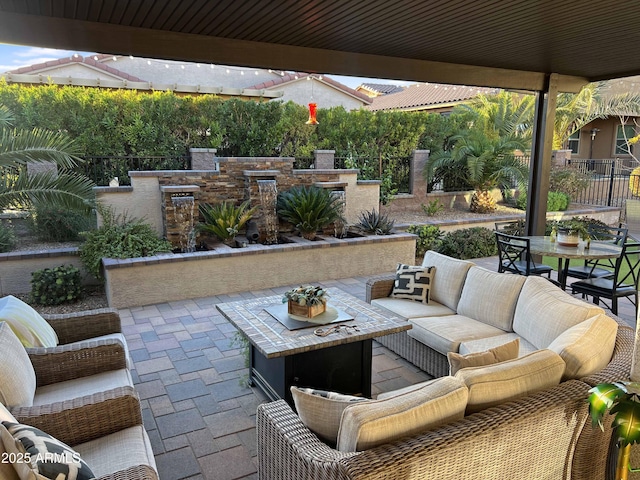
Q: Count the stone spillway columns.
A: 3